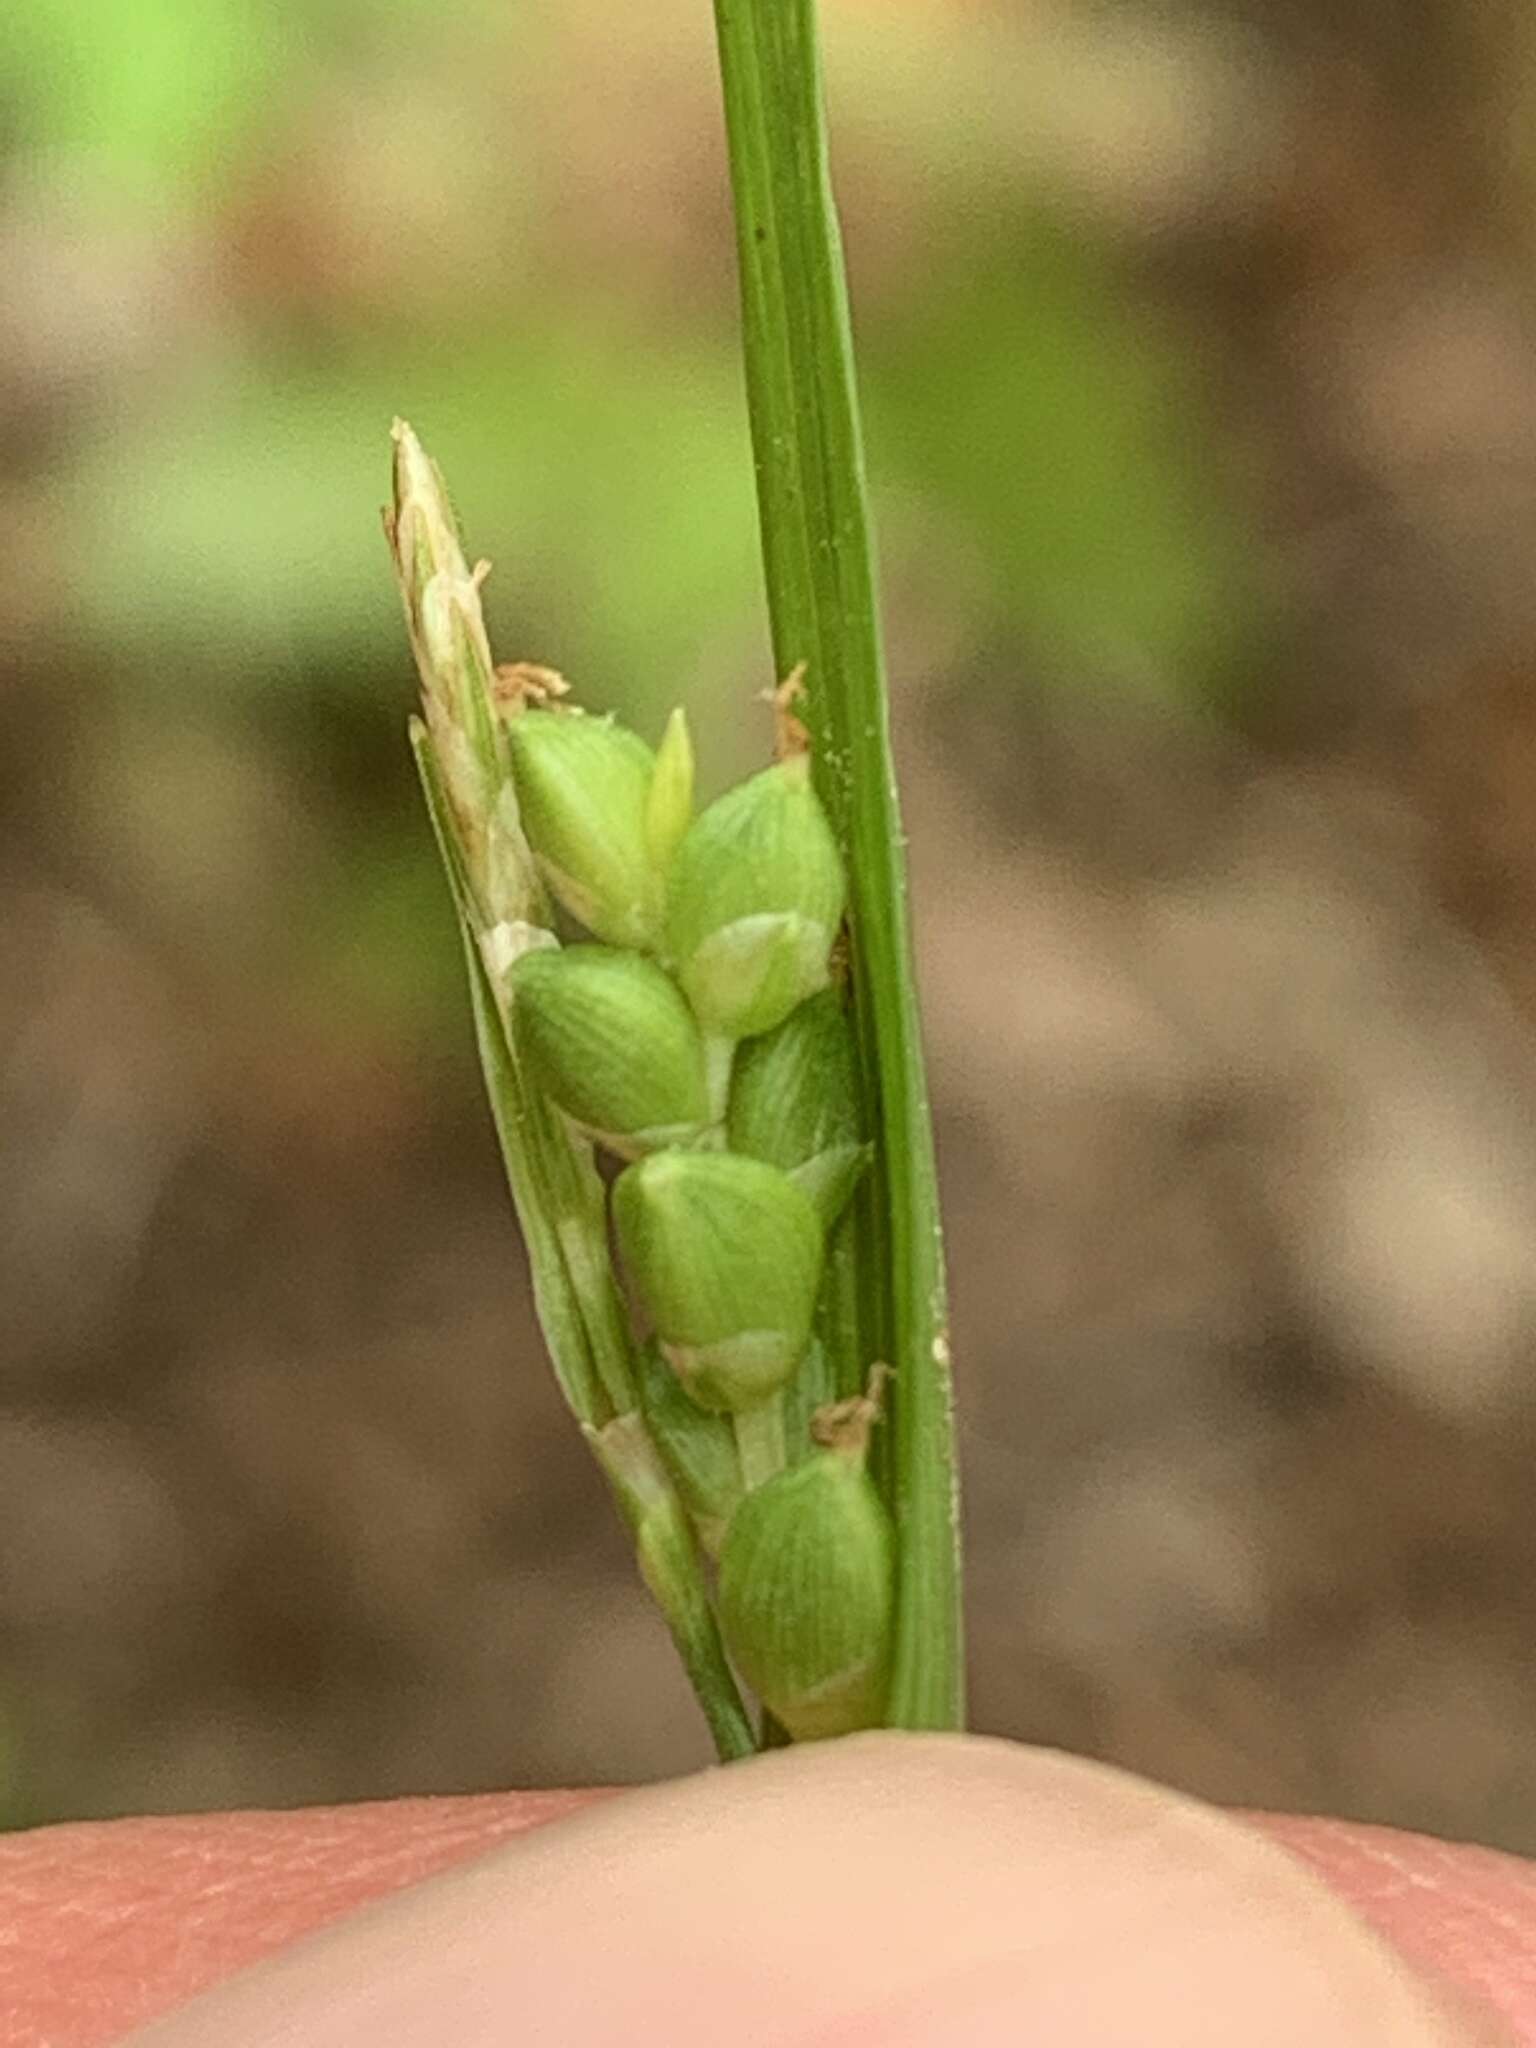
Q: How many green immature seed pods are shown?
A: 7